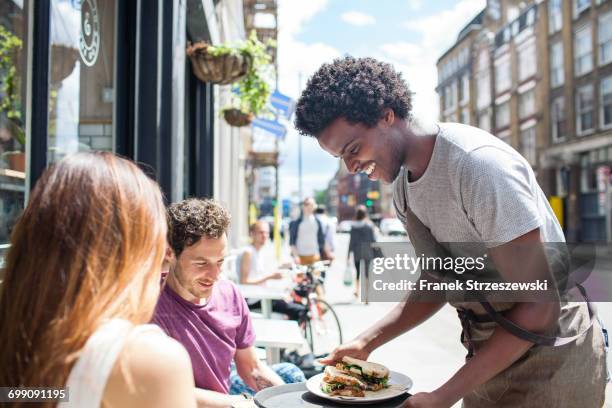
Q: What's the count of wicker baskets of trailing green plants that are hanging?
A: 2